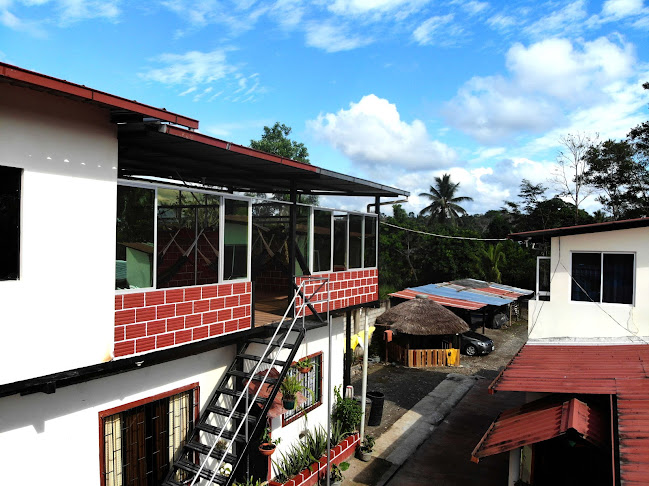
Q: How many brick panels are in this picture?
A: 2